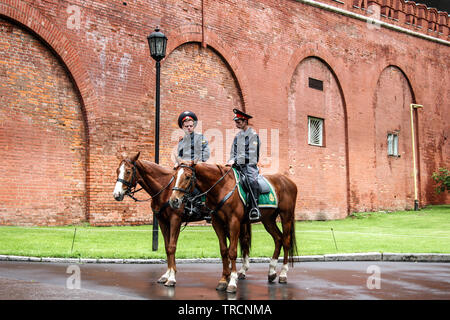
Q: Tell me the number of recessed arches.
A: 4